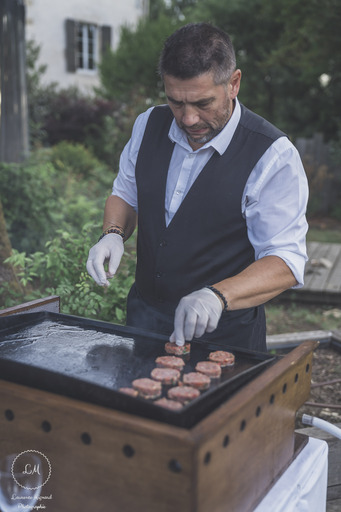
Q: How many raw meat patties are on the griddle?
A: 10